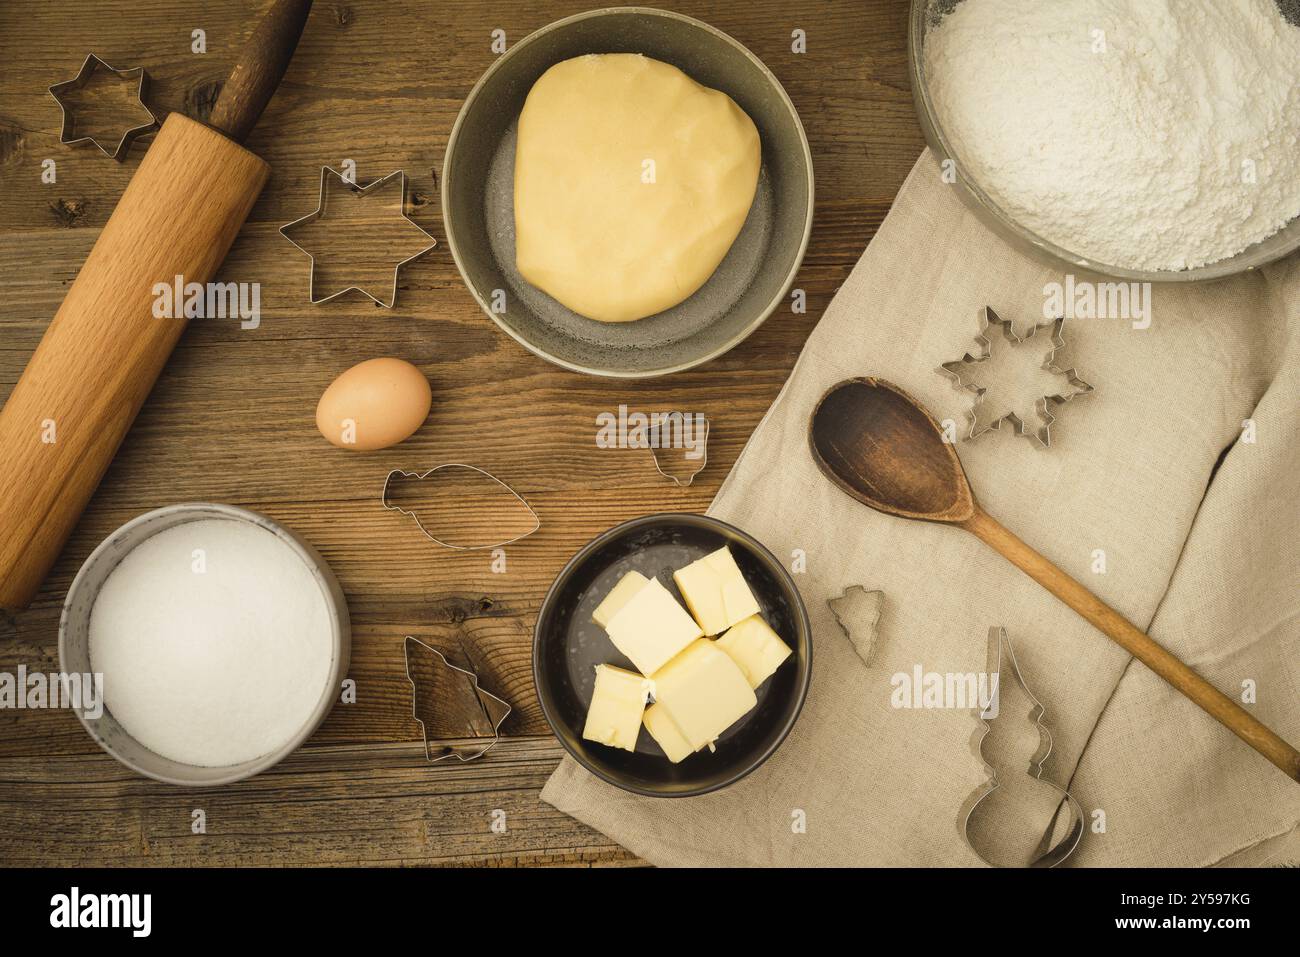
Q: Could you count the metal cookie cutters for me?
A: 8